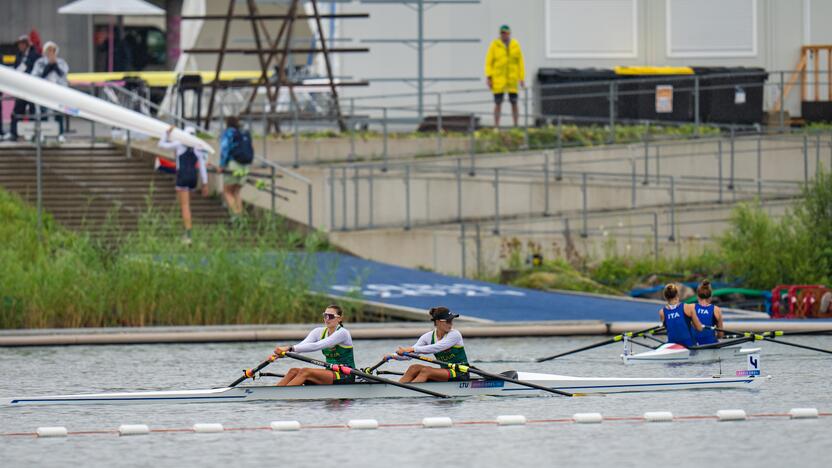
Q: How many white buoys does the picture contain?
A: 11